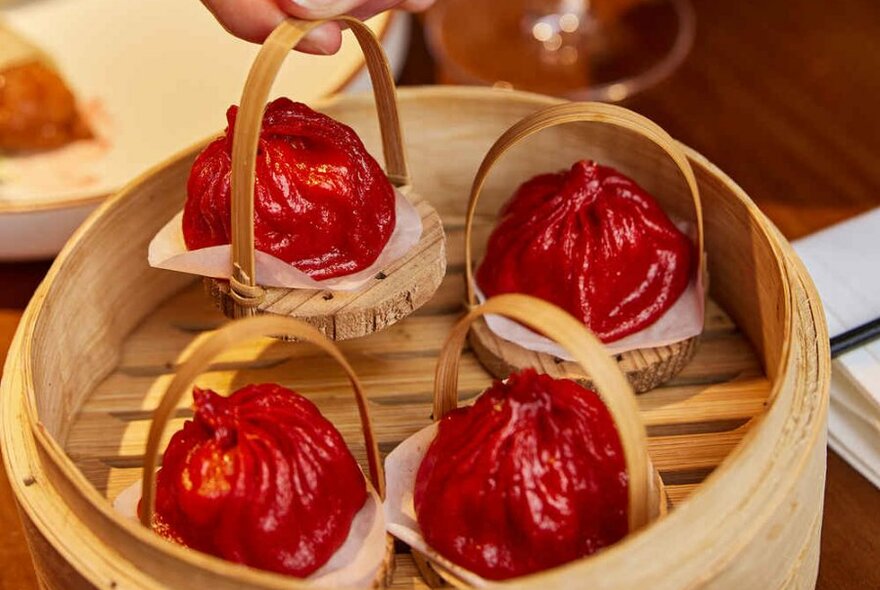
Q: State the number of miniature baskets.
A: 4